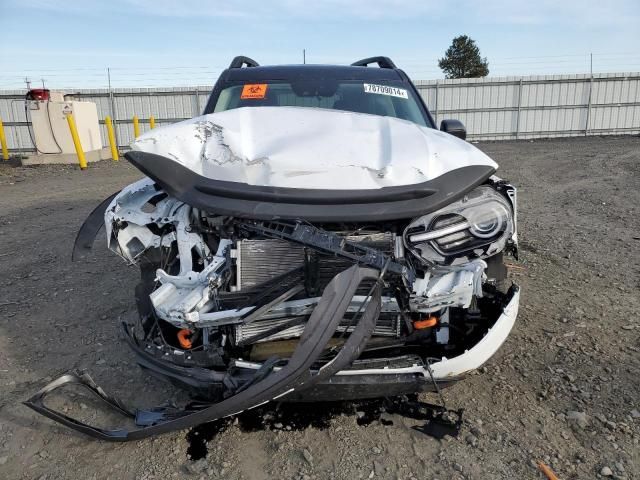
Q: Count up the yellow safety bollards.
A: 5